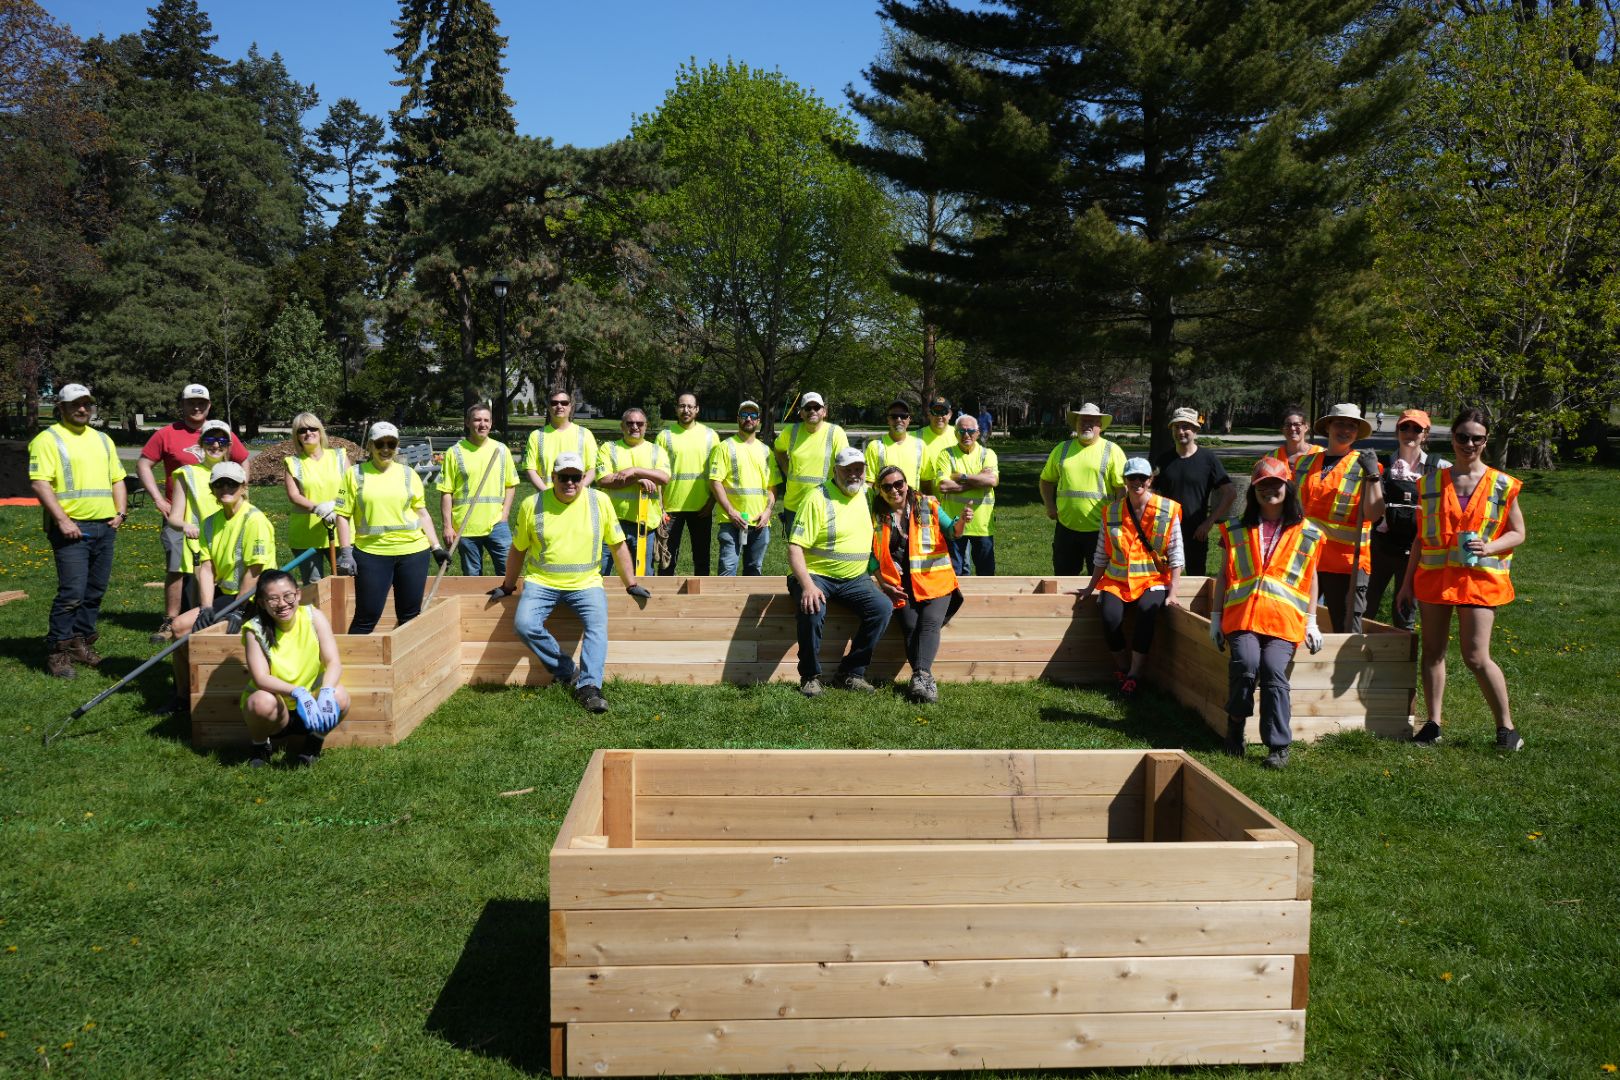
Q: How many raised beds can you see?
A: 2